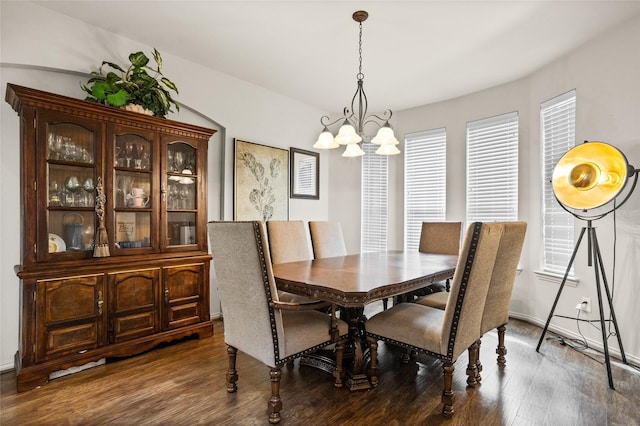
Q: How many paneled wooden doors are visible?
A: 3